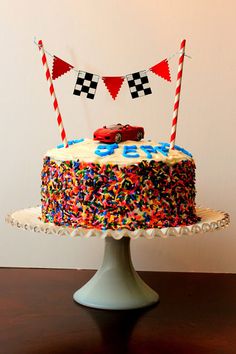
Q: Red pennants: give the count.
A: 3